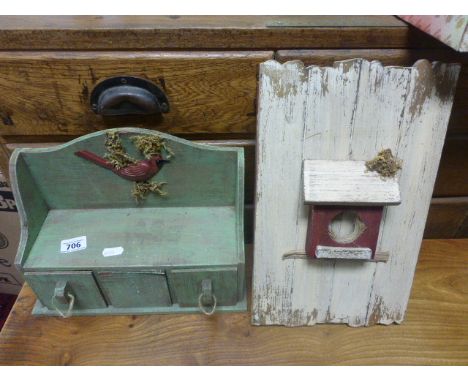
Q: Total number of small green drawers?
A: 3